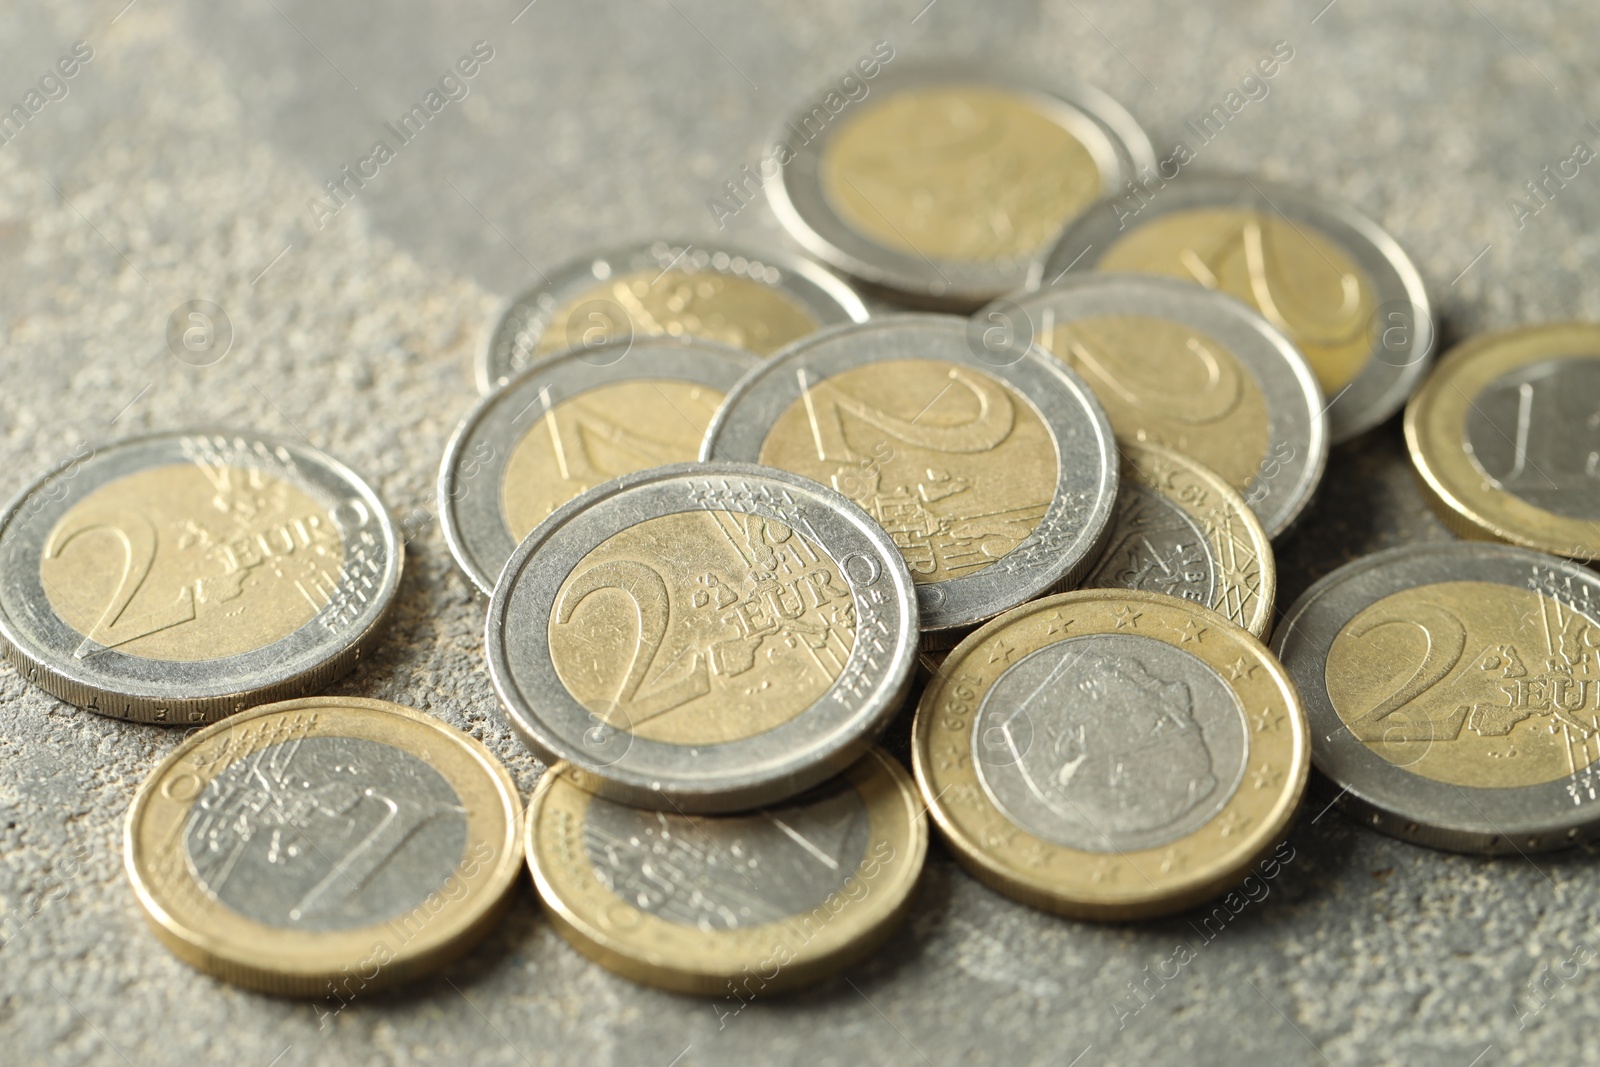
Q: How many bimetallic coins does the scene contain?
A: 14